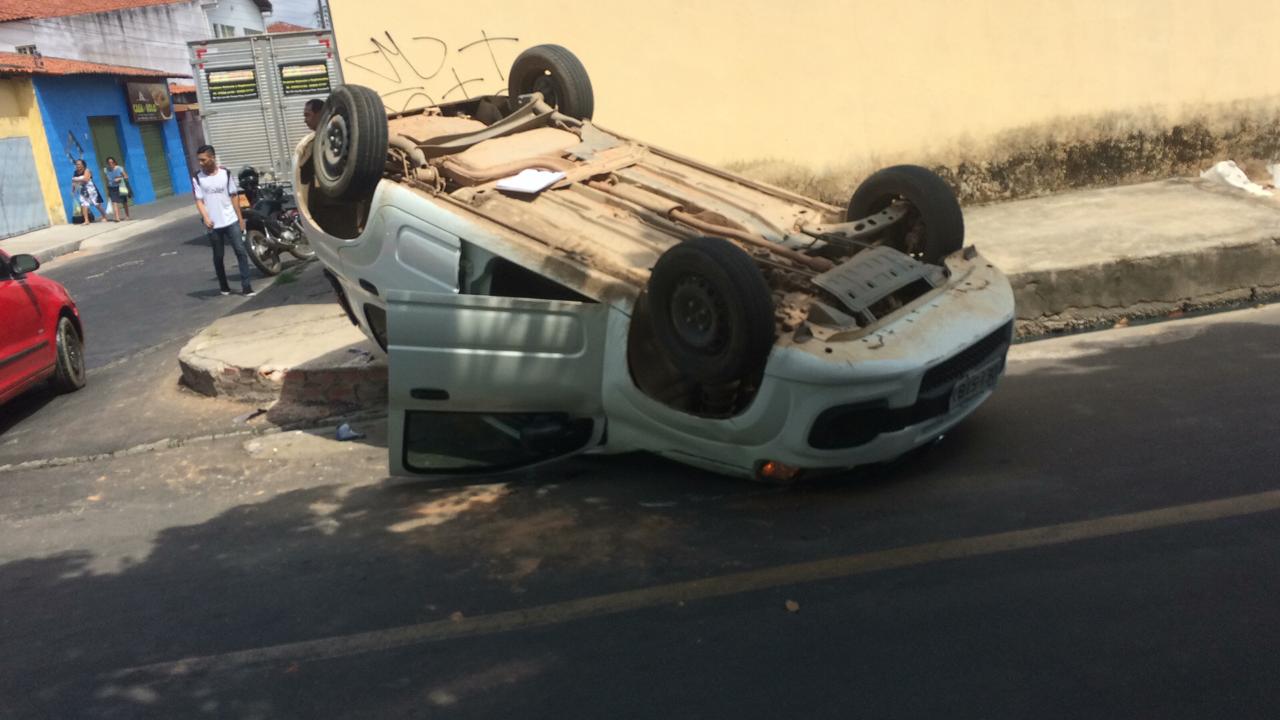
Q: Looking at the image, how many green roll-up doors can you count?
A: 2